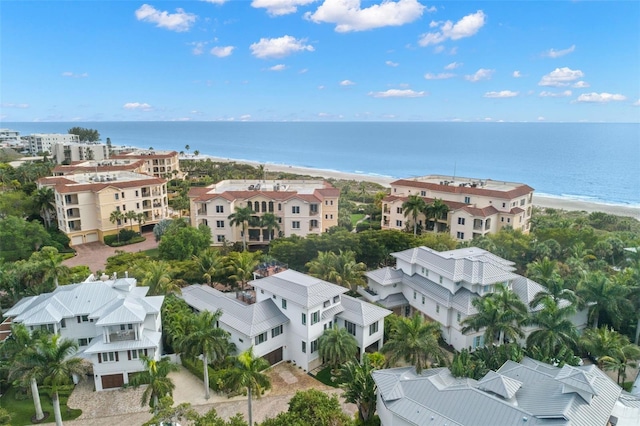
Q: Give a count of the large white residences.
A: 4